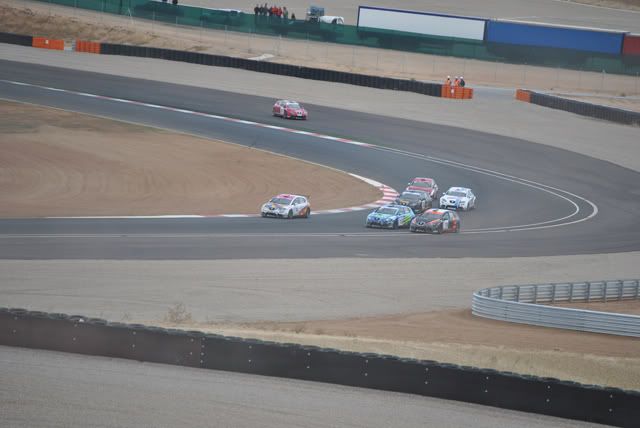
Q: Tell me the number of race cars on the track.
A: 7